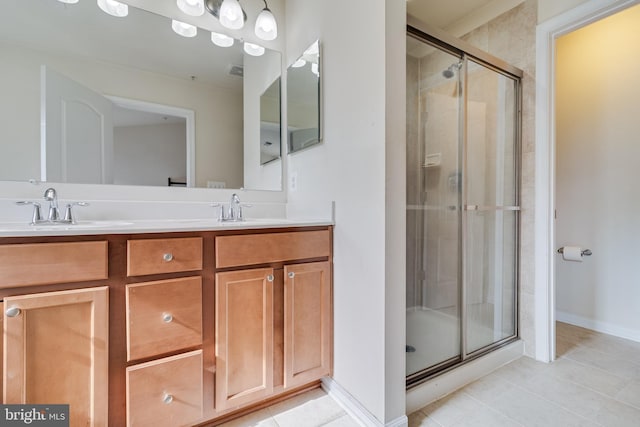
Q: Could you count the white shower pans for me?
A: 1